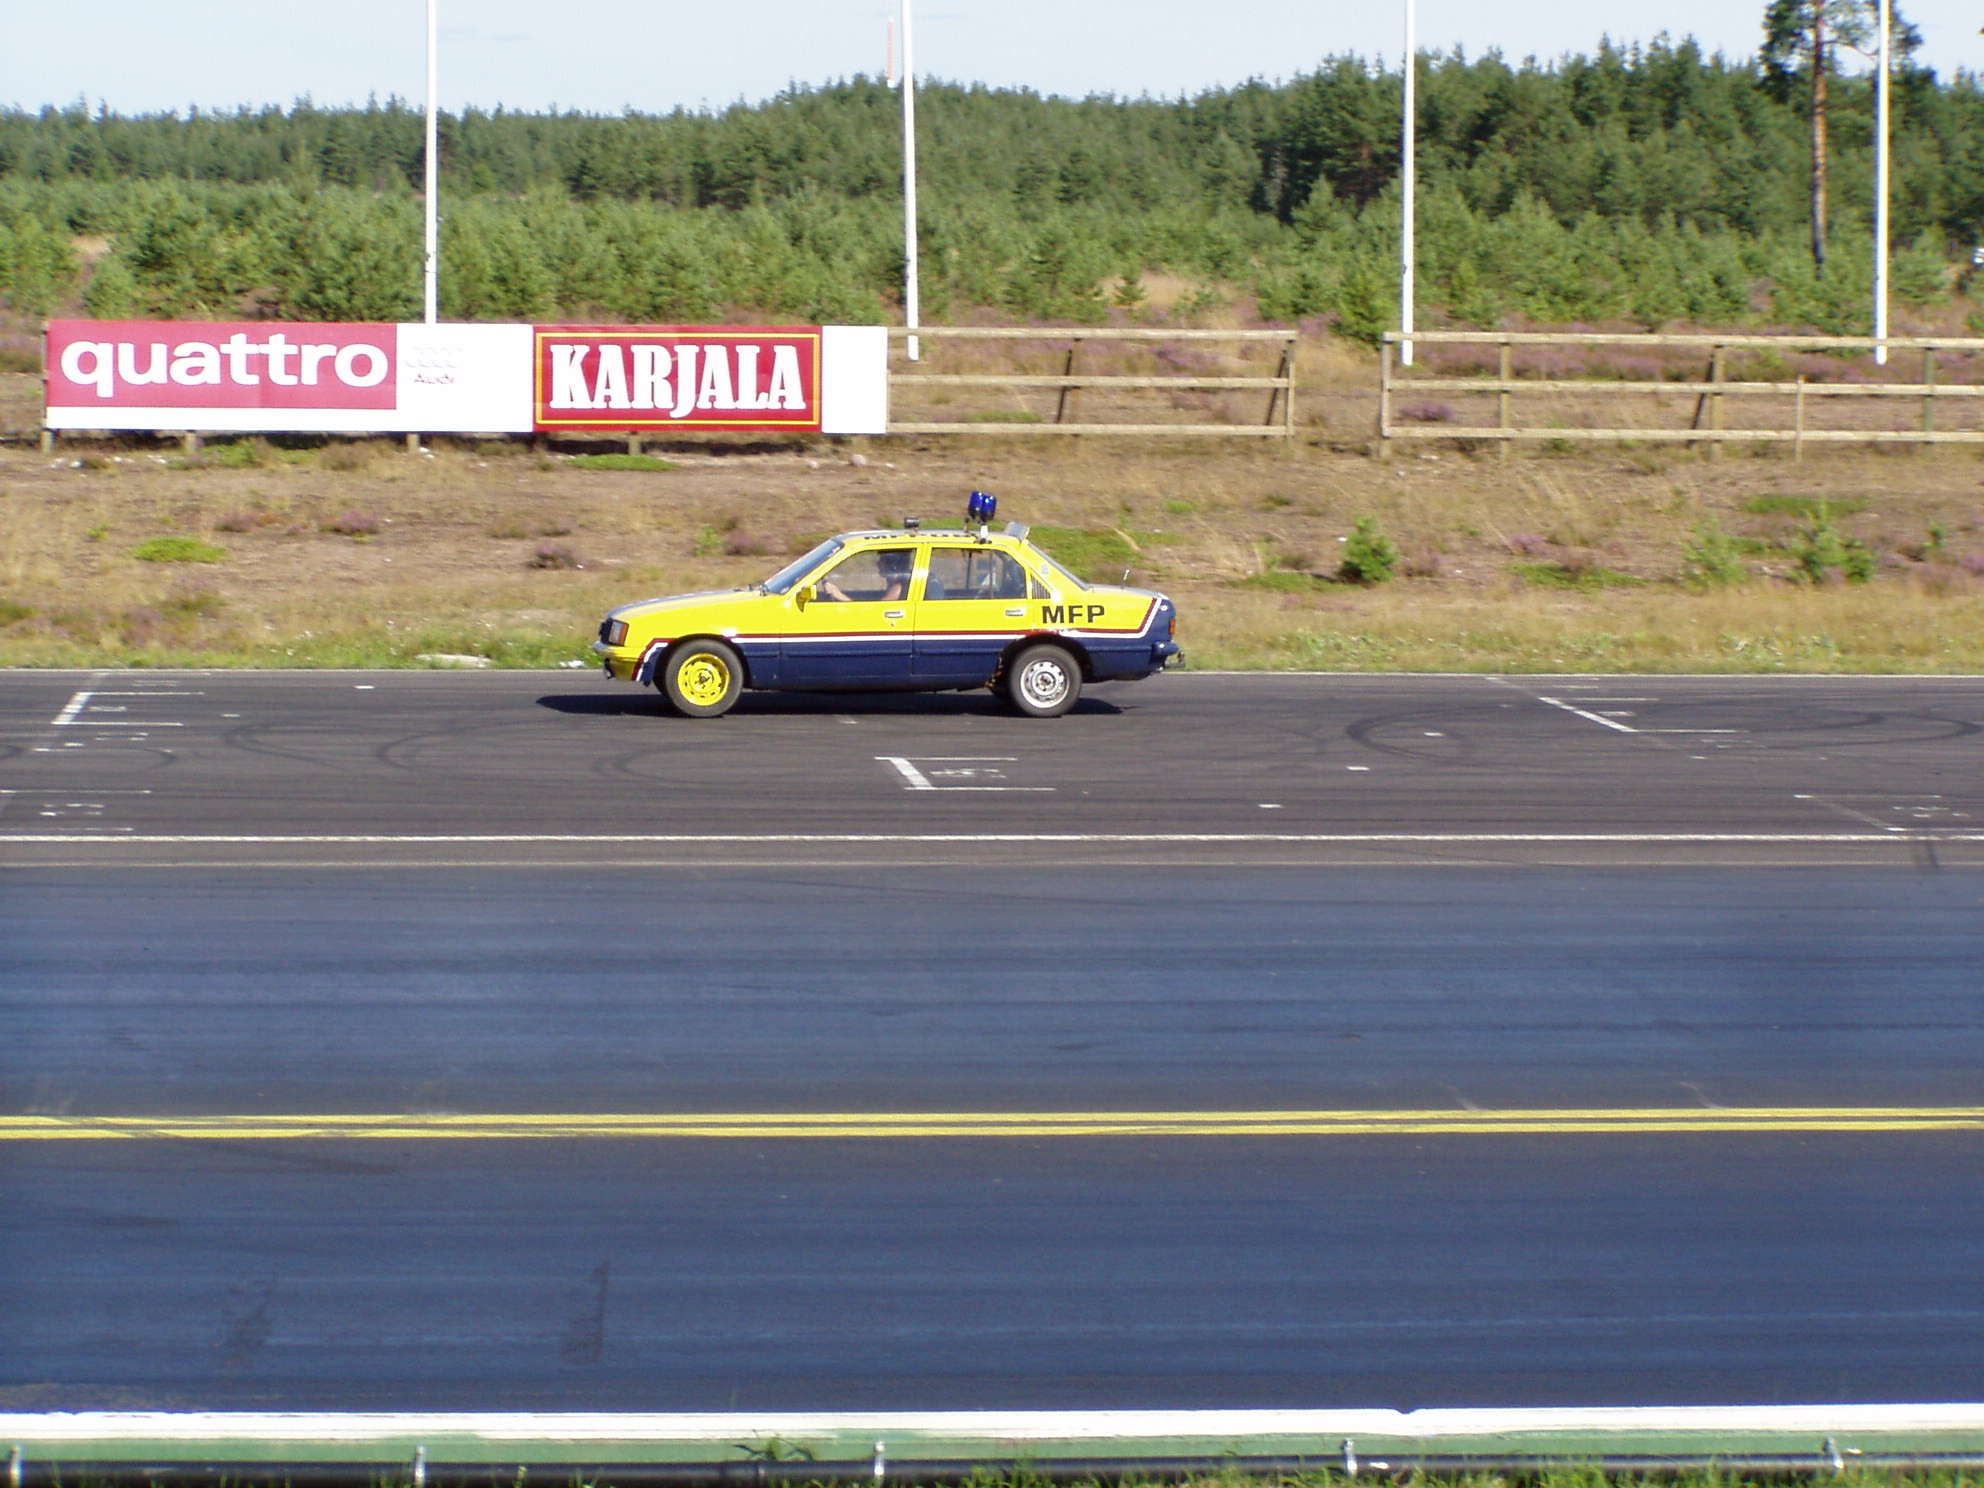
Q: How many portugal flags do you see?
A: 0